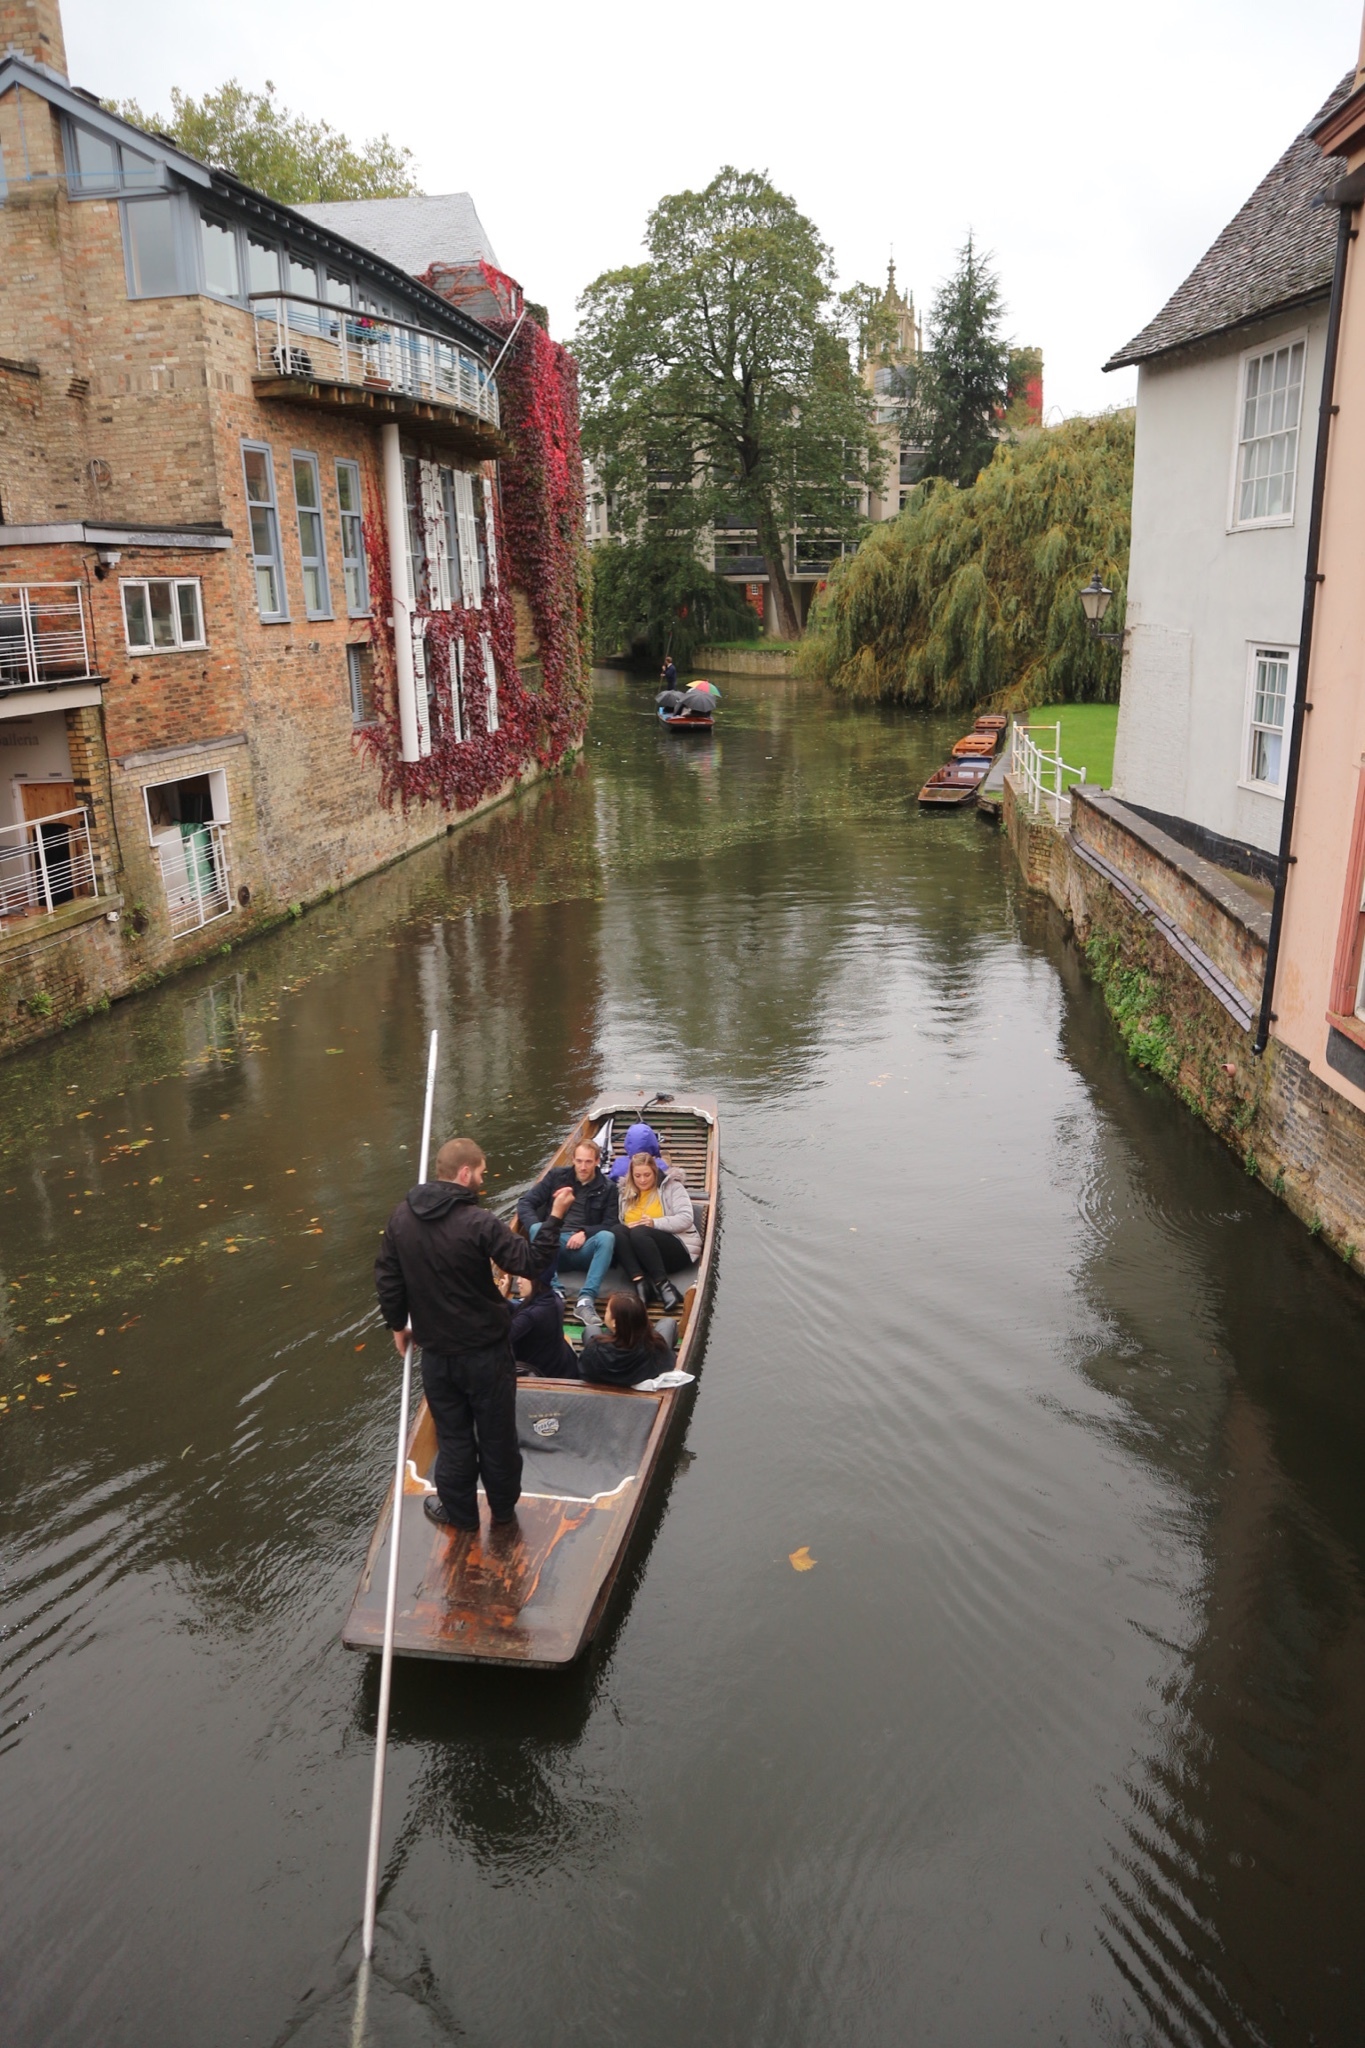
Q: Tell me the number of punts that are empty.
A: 3